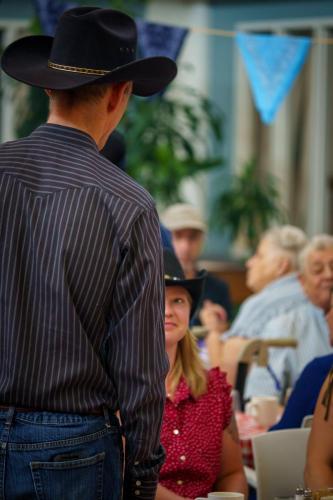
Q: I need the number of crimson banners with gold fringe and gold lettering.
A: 0